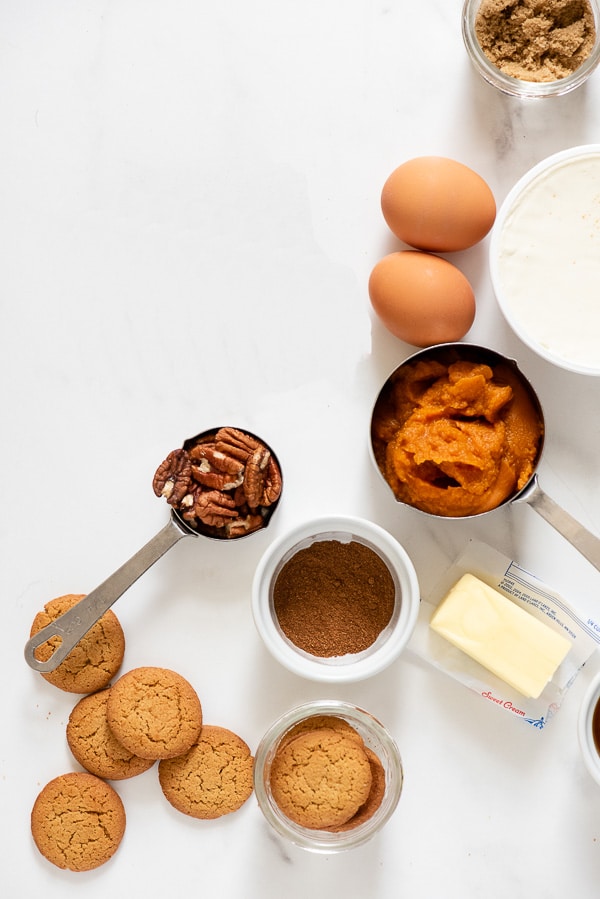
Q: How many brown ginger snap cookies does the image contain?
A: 8